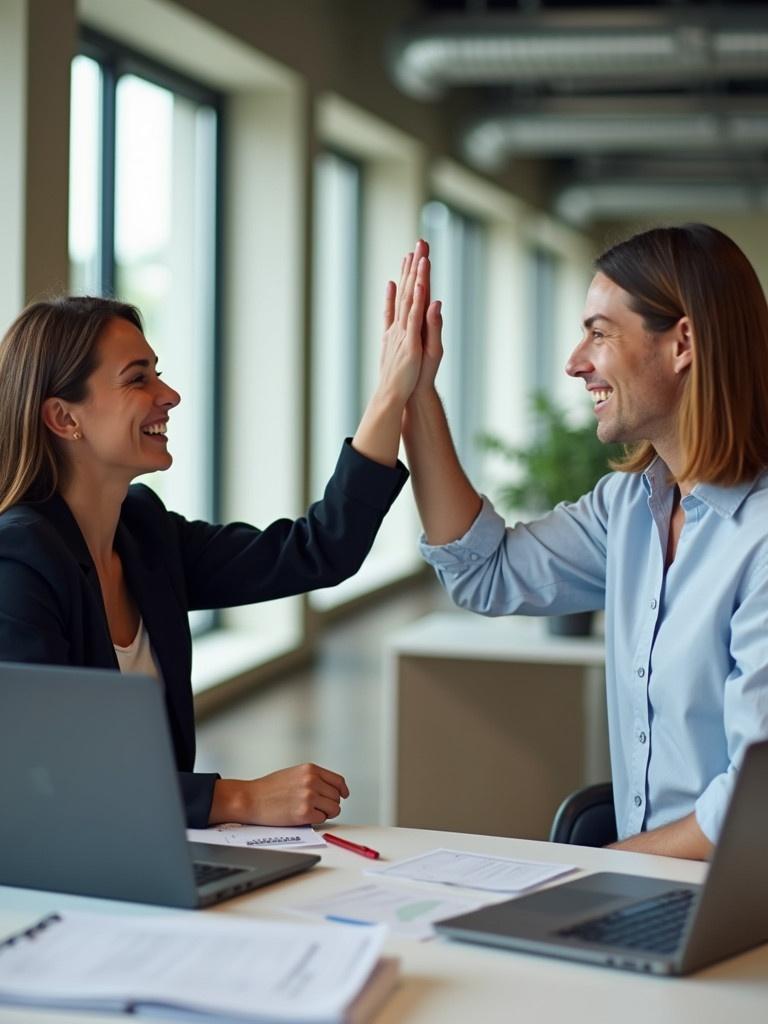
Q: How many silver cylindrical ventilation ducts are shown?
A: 3